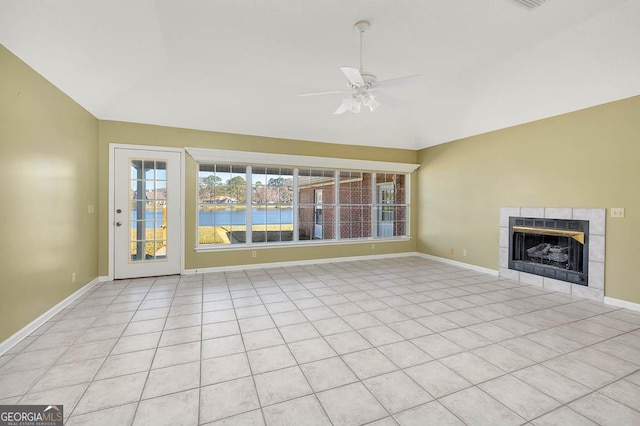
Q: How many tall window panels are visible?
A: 5